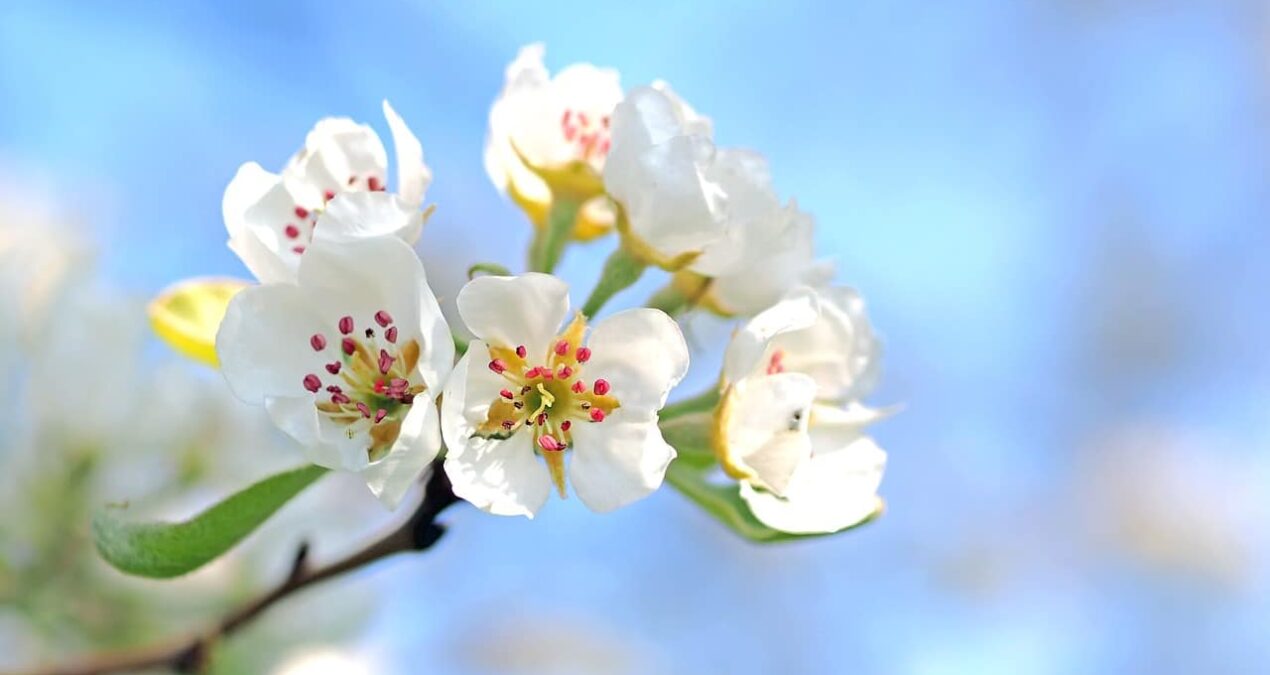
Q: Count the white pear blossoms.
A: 7